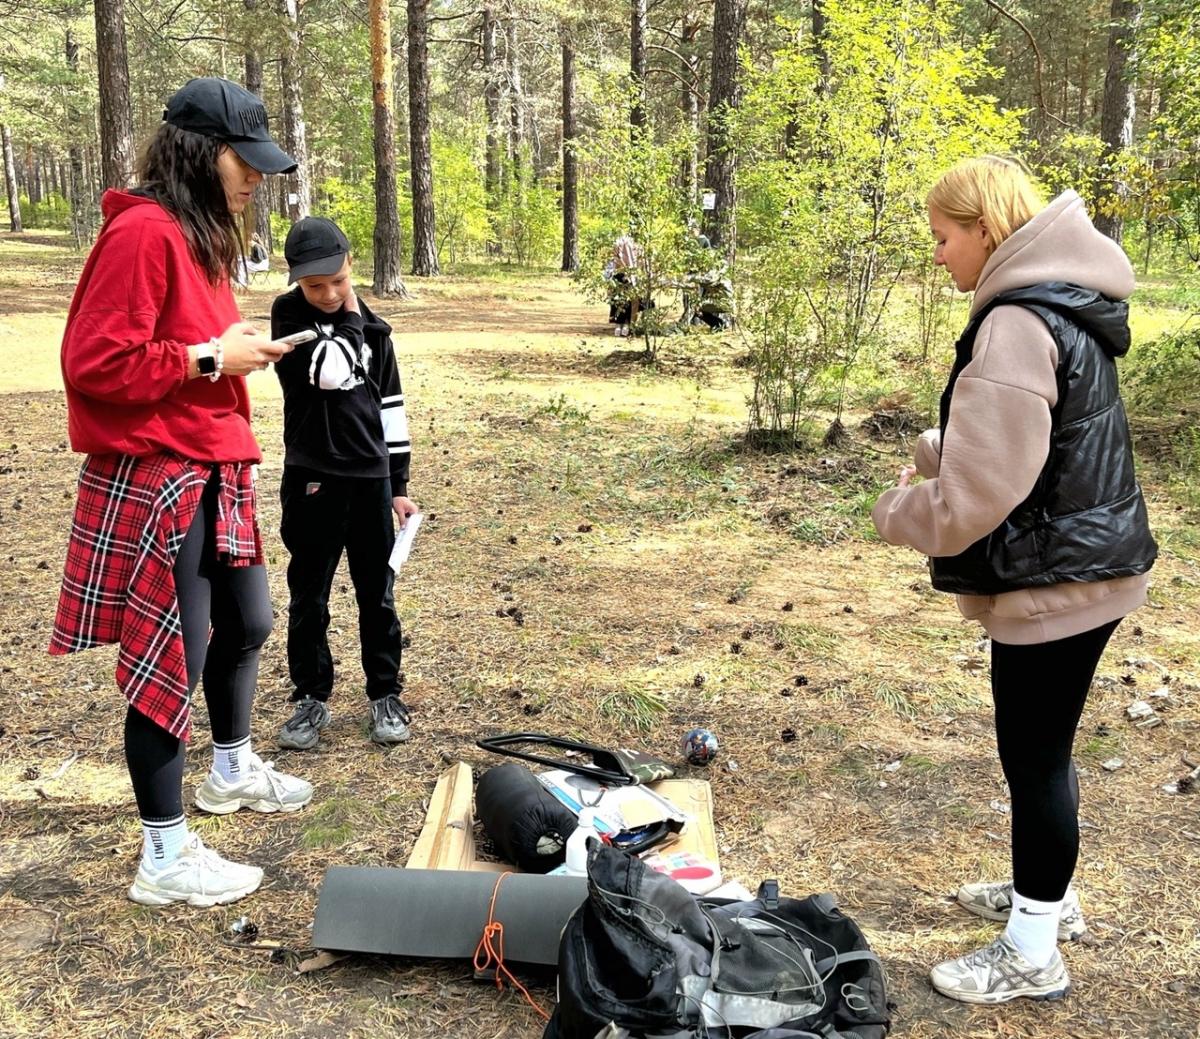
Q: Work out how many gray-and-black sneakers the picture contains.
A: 2